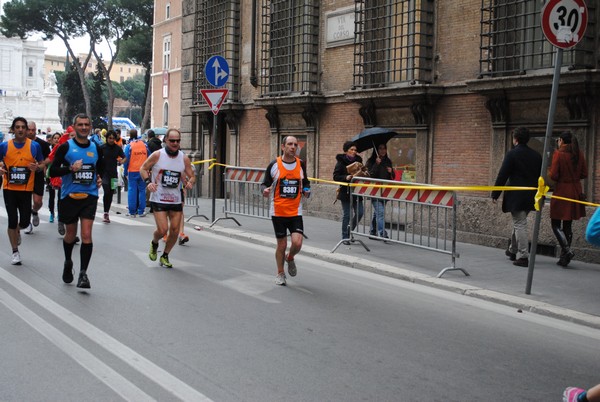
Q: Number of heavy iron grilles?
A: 4